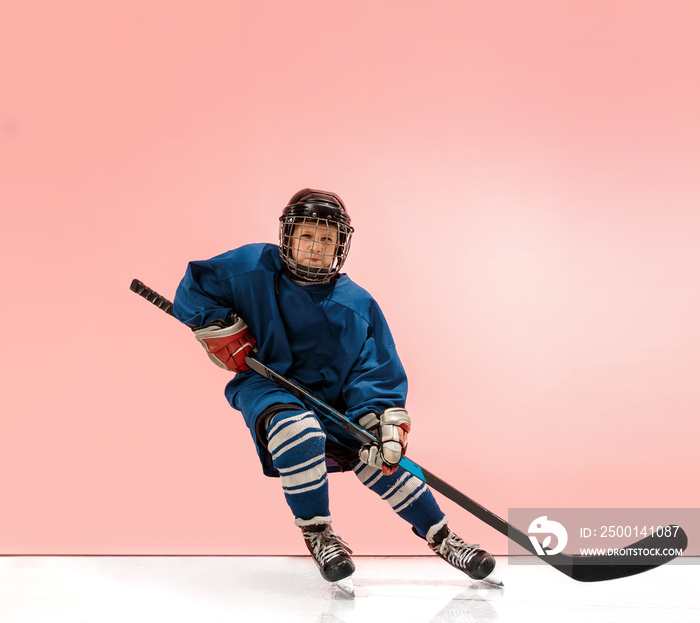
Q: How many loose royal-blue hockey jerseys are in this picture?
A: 1